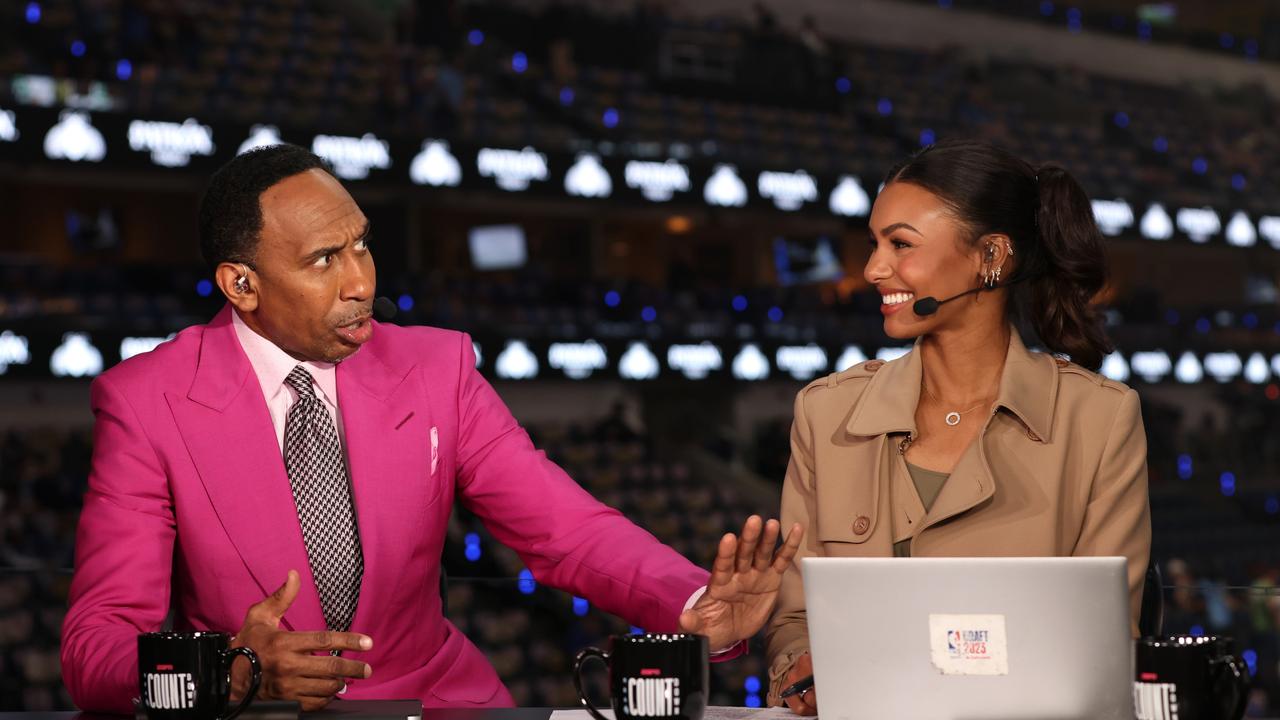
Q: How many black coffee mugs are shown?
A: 3